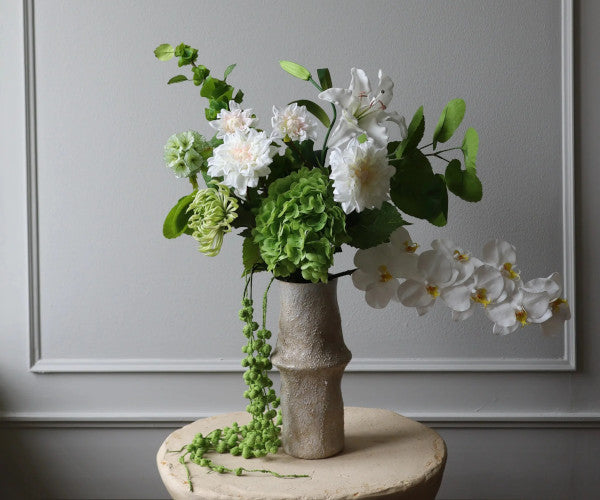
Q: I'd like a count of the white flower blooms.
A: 13